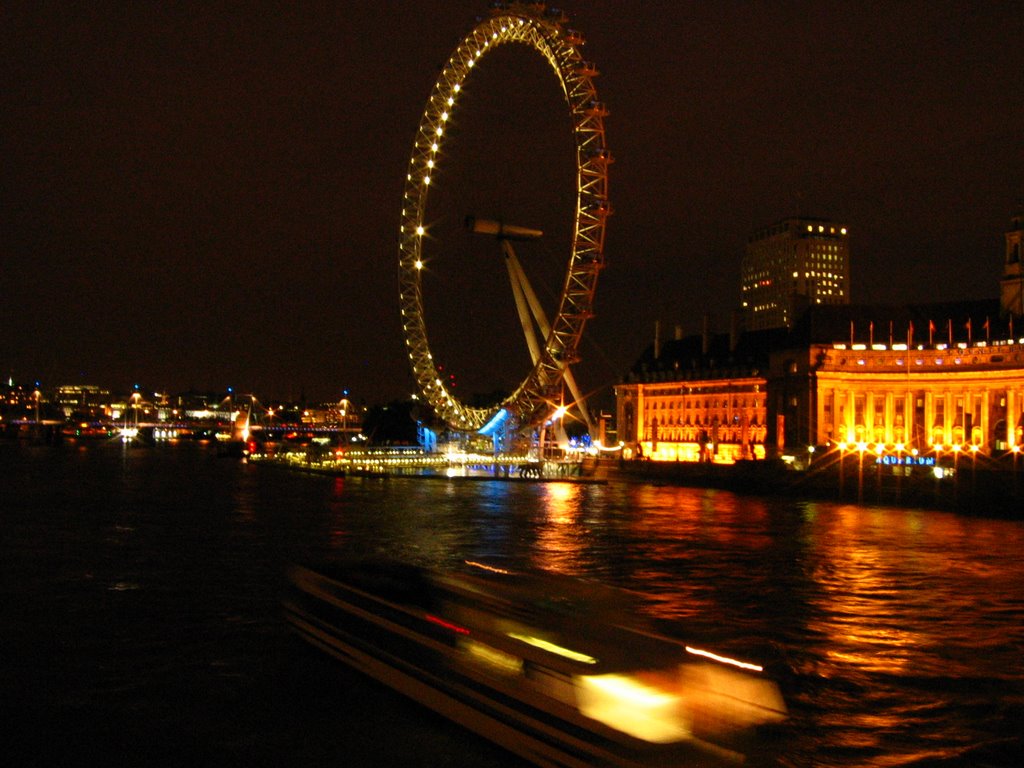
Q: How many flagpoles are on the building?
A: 9